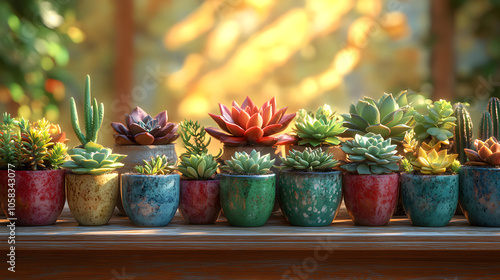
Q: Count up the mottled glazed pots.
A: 9